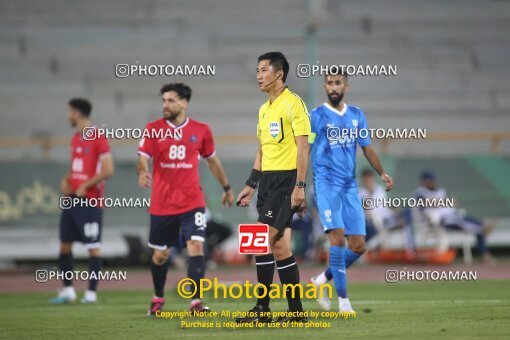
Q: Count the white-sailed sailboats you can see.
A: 0